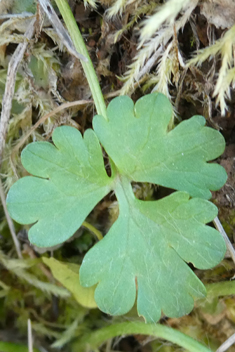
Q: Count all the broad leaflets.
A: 3